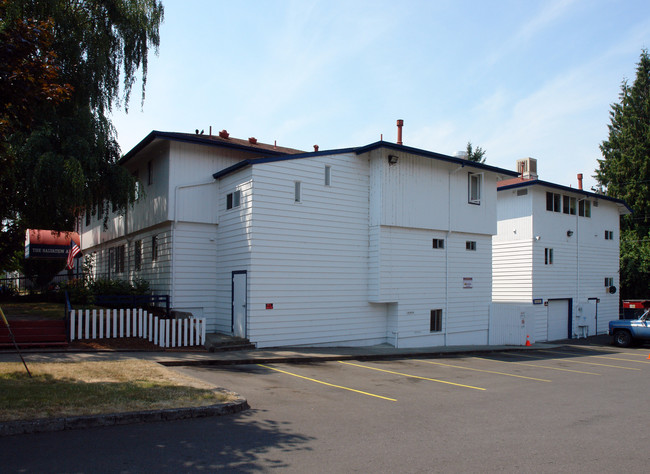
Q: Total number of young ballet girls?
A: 0